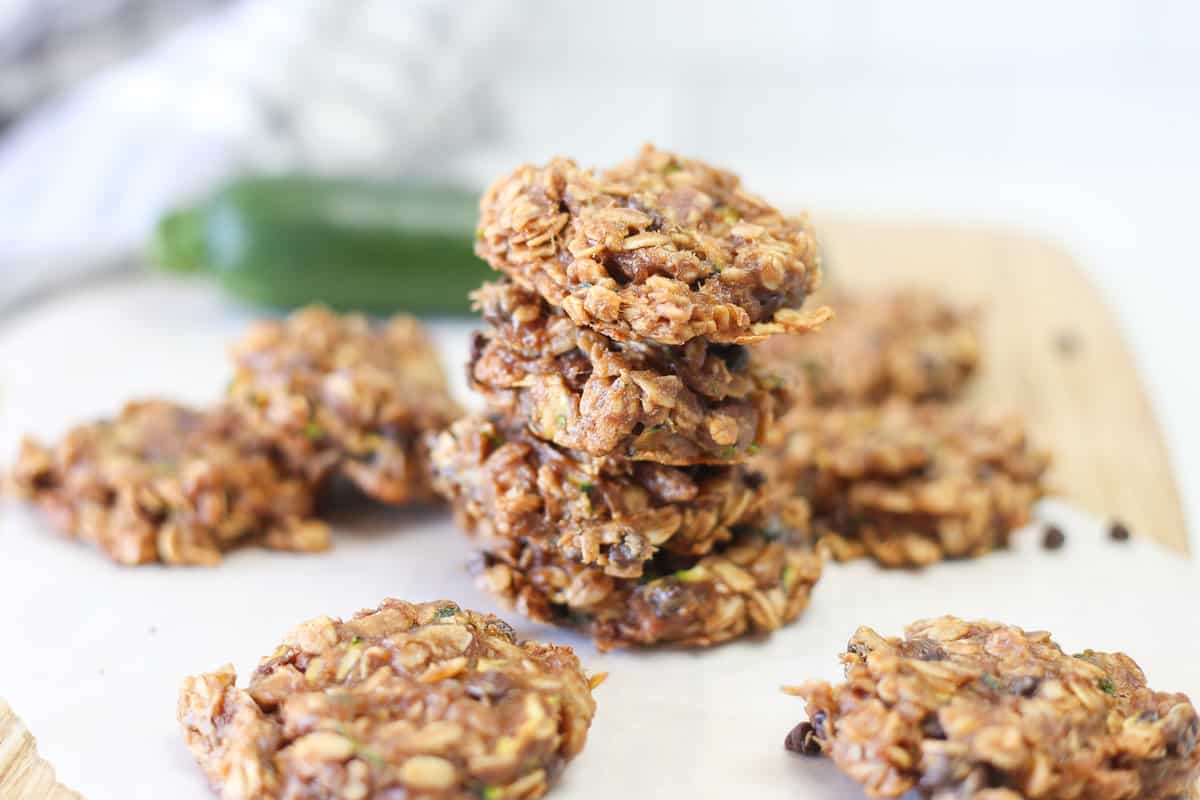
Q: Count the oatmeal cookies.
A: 10